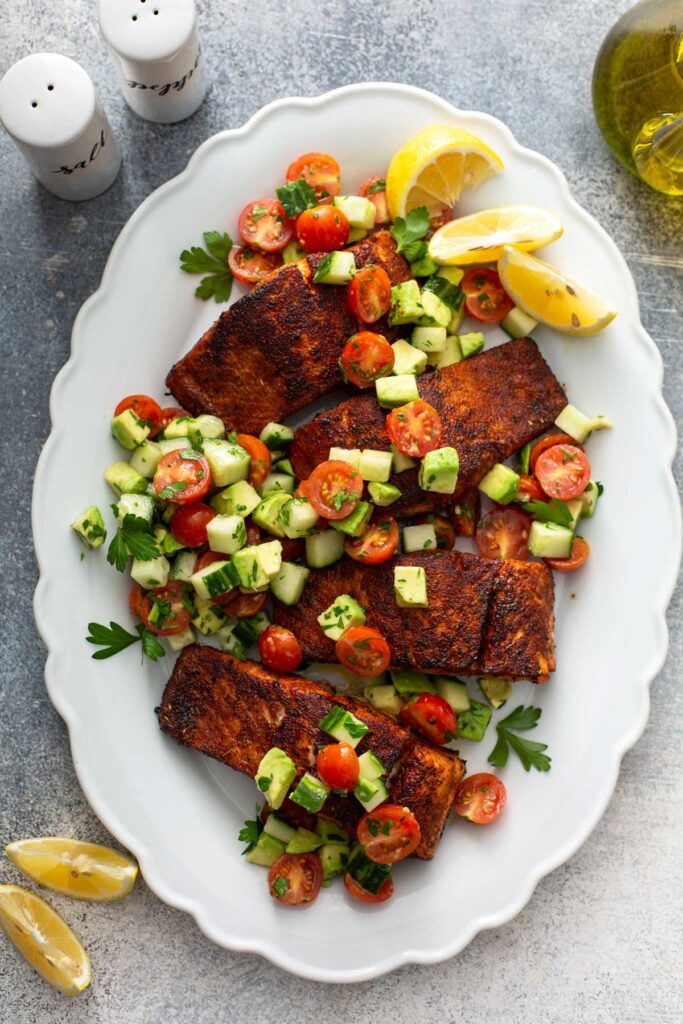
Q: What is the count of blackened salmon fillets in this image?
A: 4